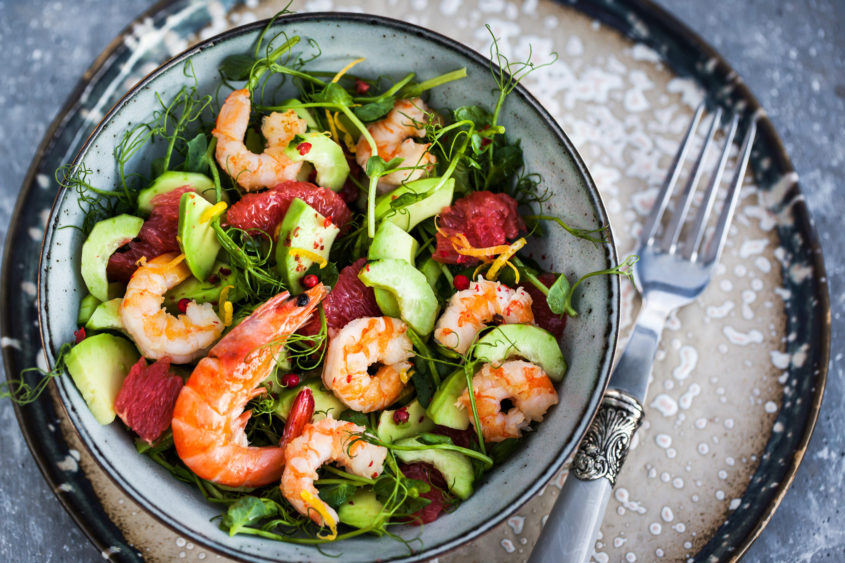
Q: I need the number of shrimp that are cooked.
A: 8